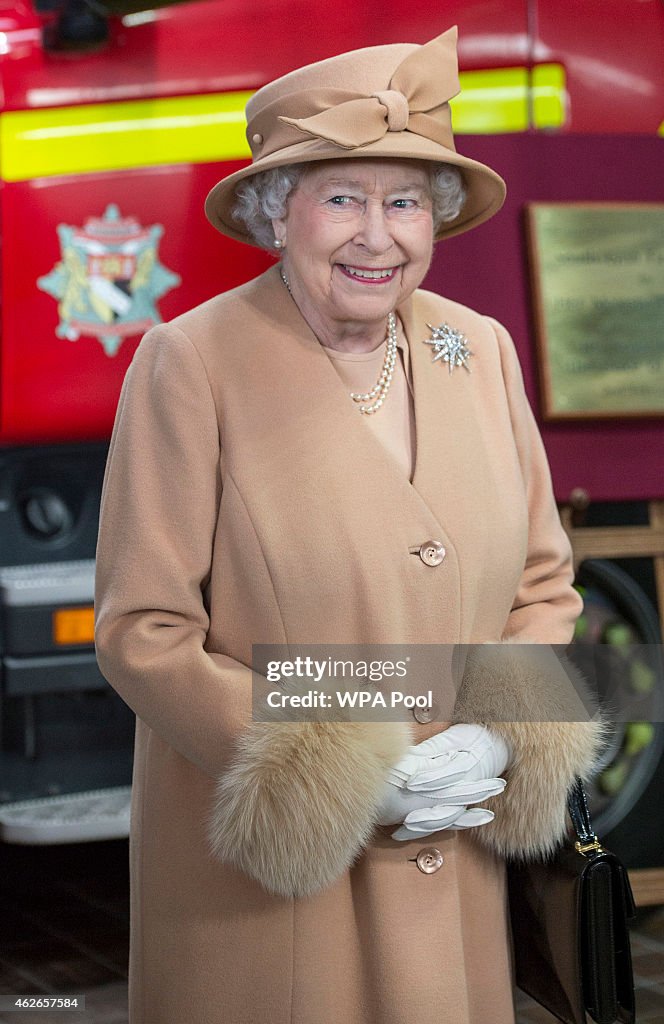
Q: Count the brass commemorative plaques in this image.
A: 1